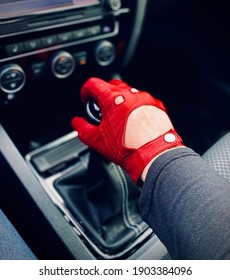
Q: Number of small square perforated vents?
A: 2